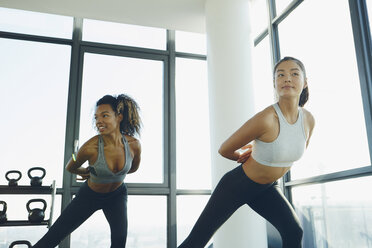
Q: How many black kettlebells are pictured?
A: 5